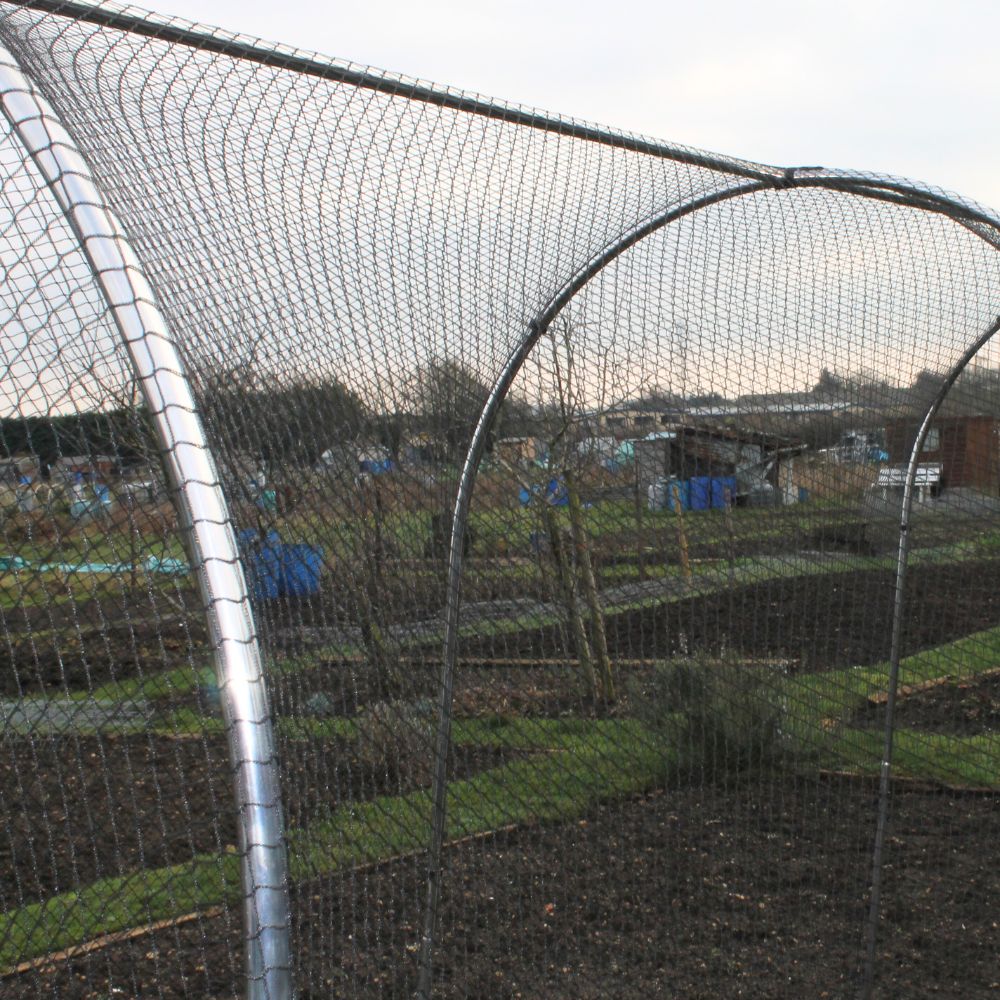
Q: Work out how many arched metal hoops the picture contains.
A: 3